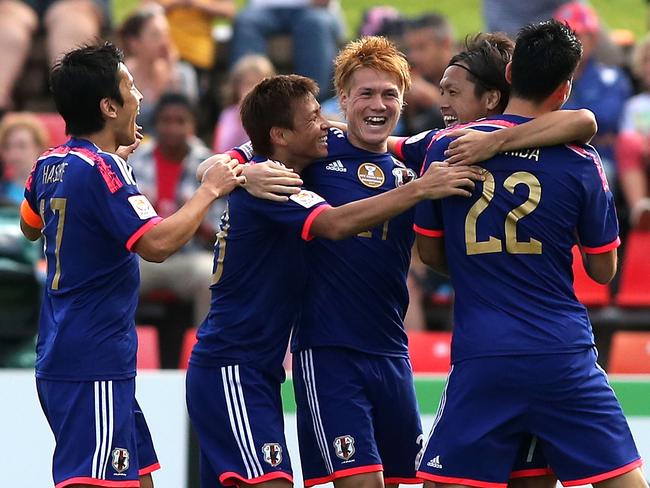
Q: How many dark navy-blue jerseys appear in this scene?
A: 5